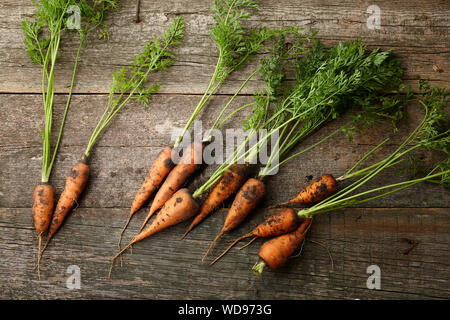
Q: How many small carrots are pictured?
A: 10